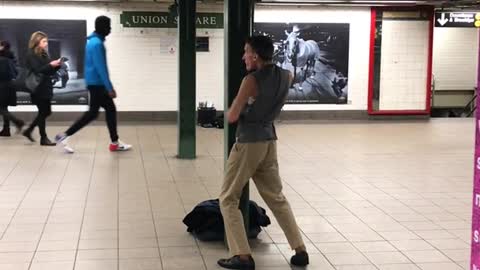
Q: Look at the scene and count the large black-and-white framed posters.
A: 2